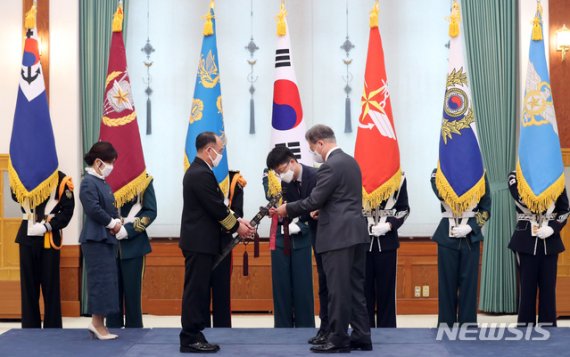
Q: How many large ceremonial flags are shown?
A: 7